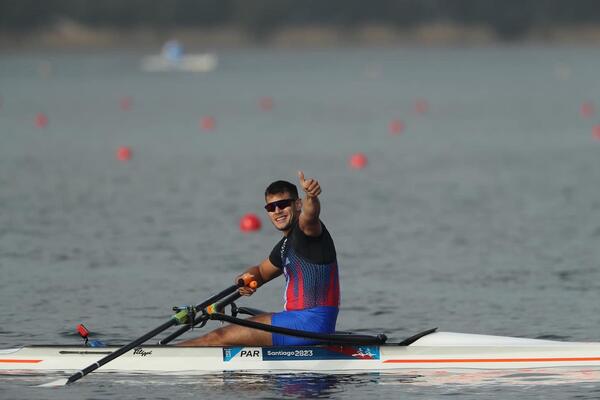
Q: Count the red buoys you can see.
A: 11